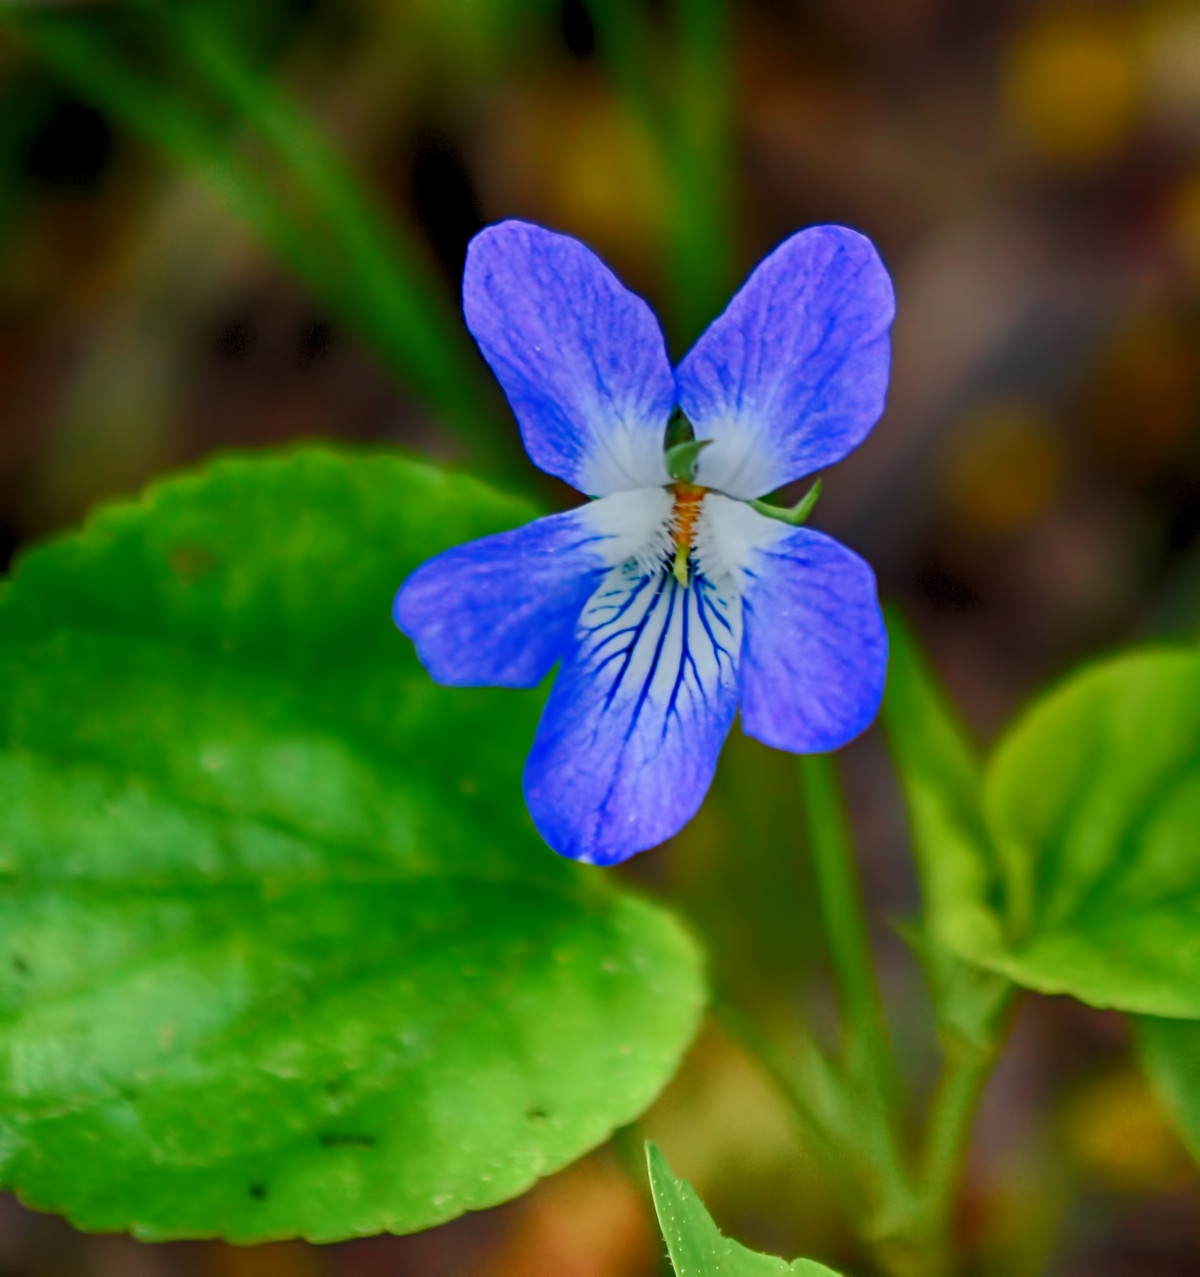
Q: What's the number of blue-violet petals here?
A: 5